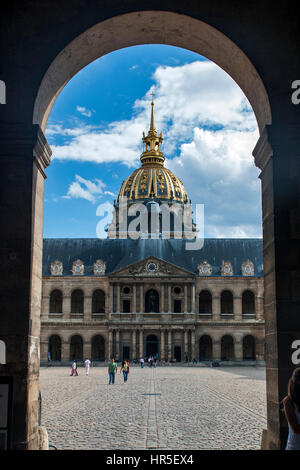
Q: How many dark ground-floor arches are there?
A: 7